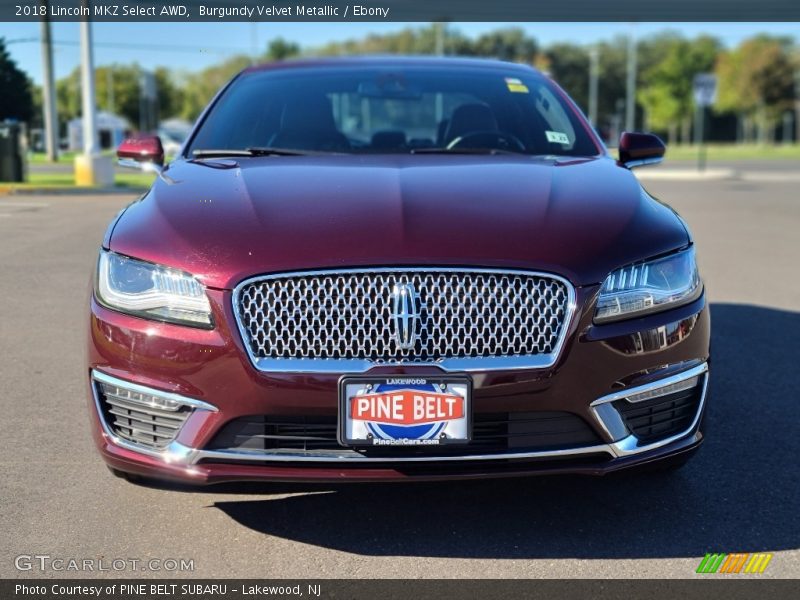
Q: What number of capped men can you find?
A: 0